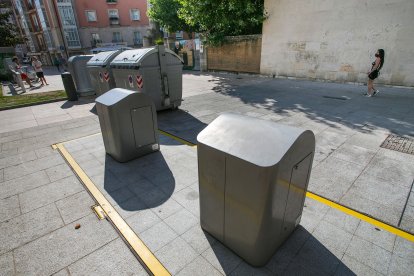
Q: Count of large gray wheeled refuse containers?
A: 2